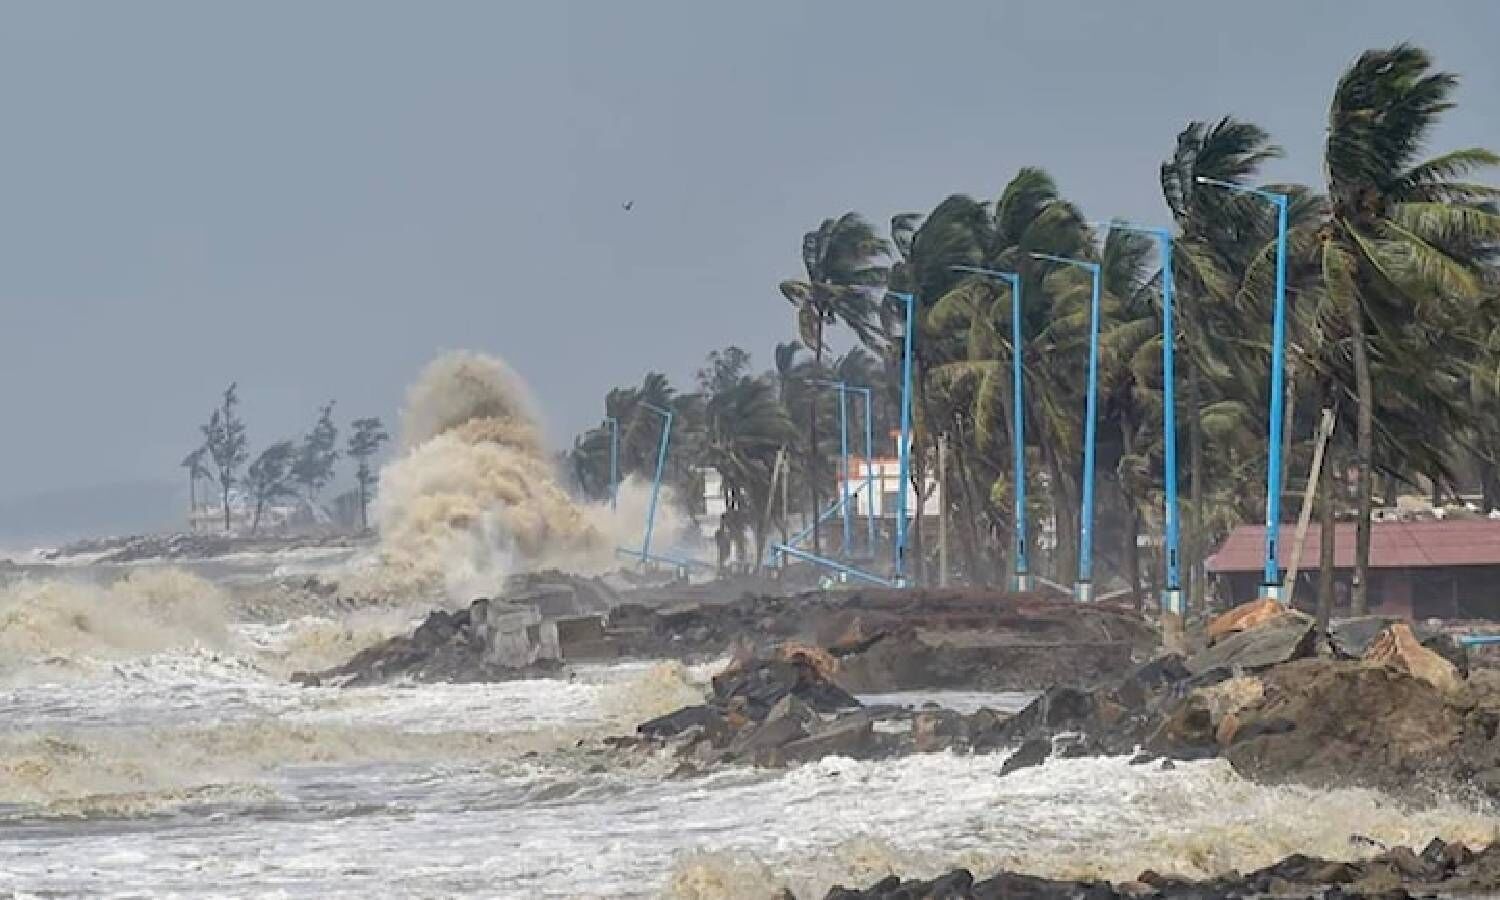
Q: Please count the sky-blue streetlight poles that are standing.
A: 9